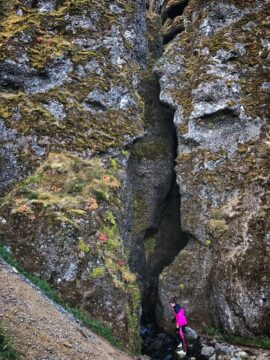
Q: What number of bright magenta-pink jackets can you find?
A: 1